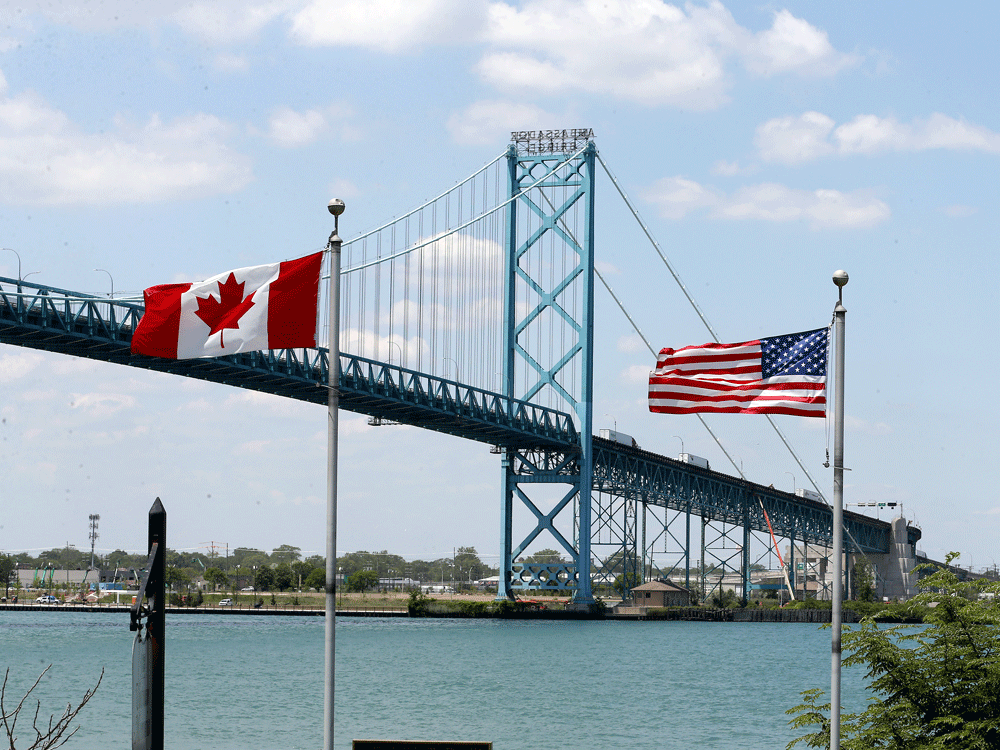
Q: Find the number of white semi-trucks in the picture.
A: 3